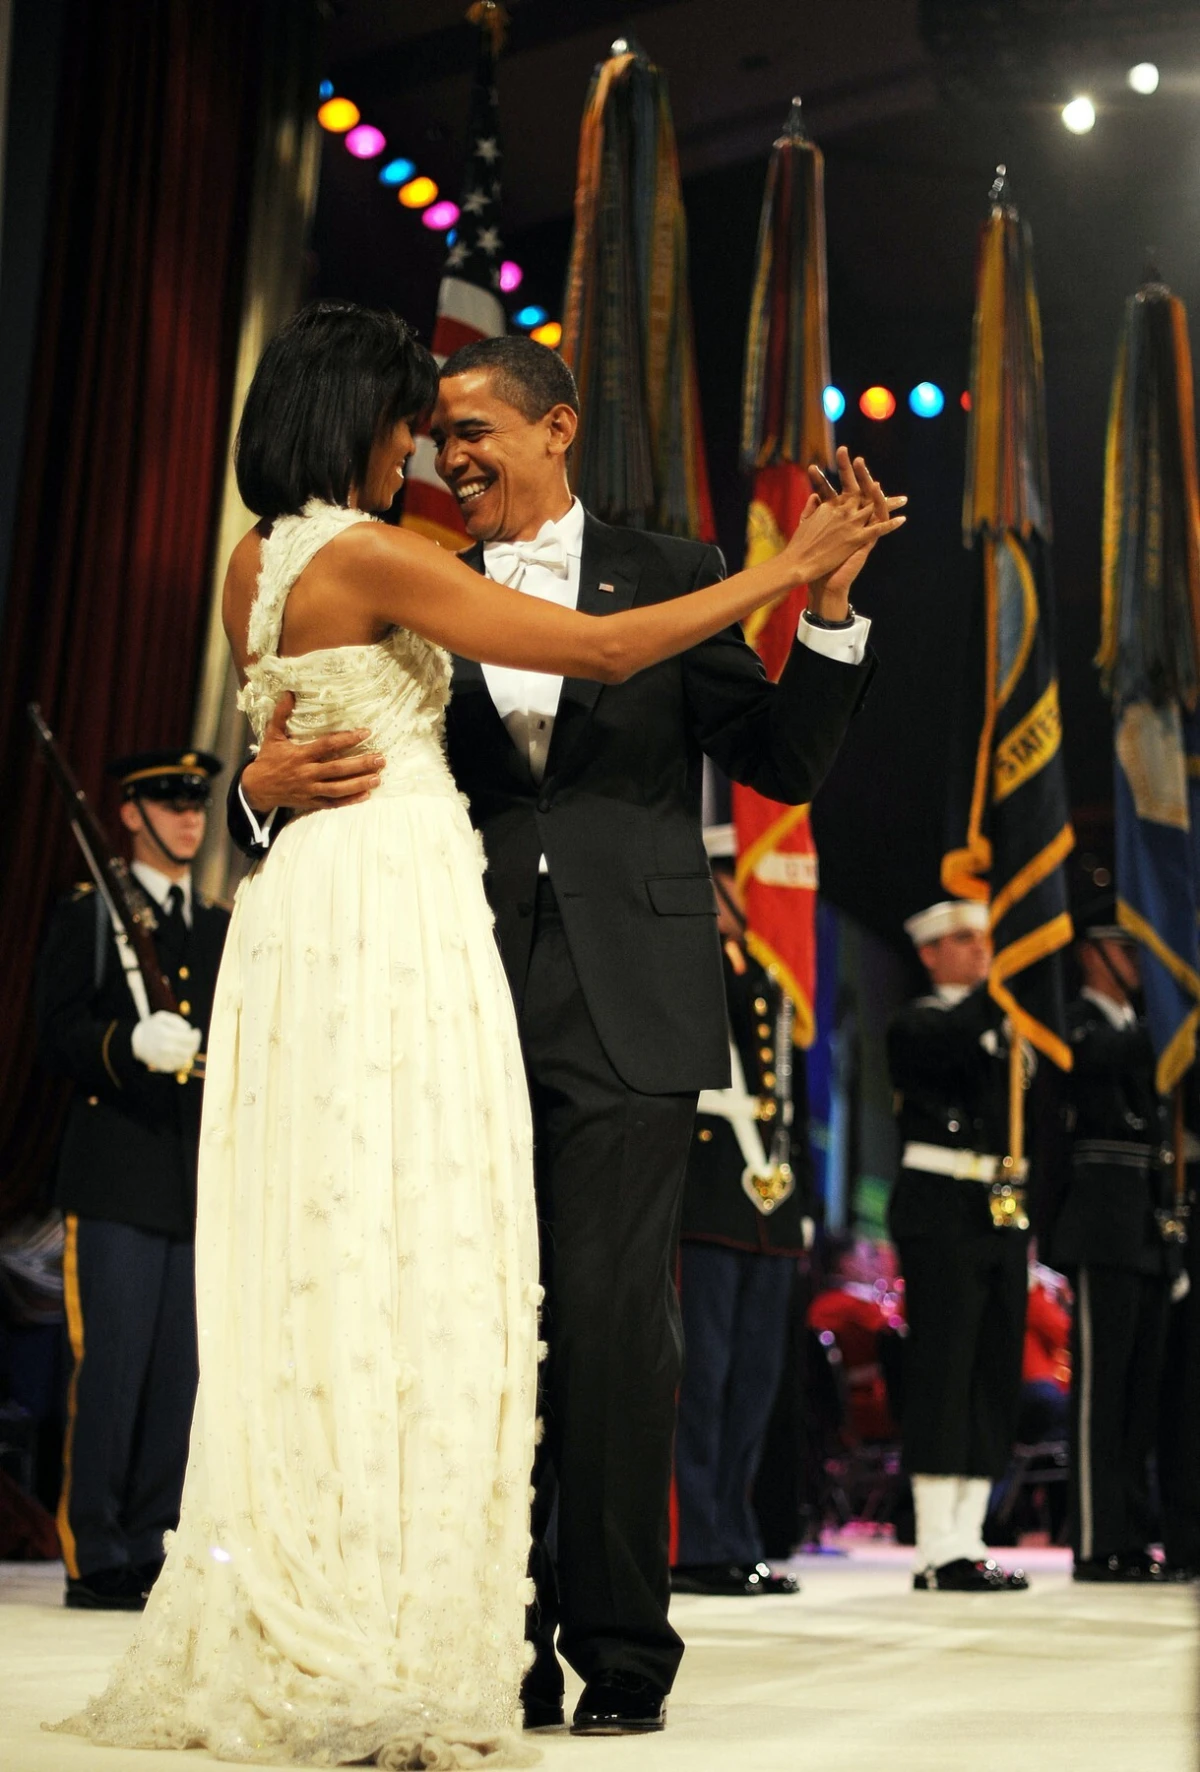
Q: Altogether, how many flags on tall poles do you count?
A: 5